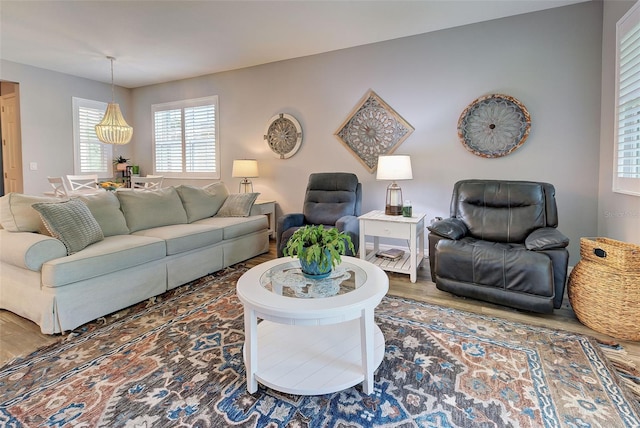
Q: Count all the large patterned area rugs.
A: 1